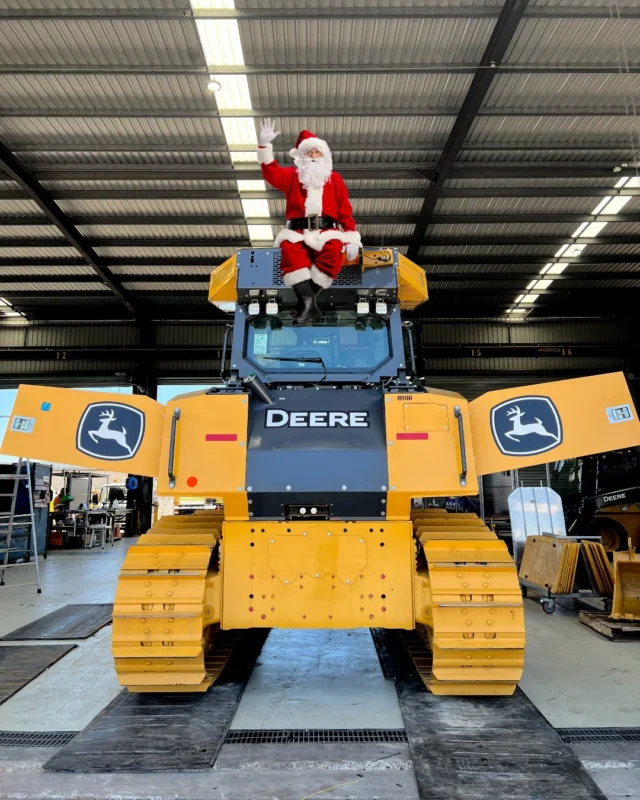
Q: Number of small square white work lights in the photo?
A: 4